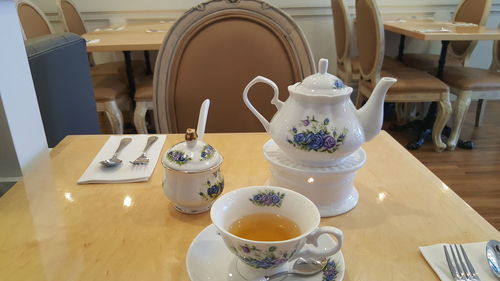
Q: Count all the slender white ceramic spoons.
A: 1